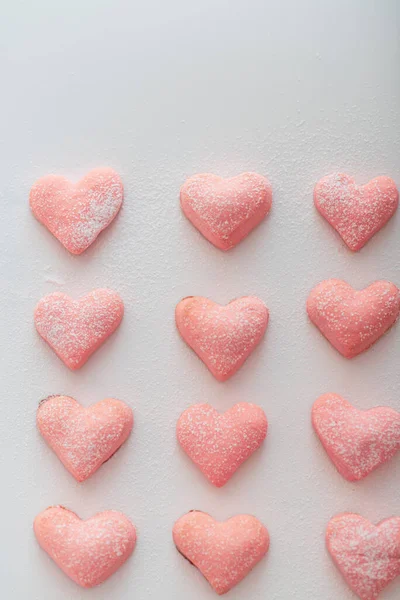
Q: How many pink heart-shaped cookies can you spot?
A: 12